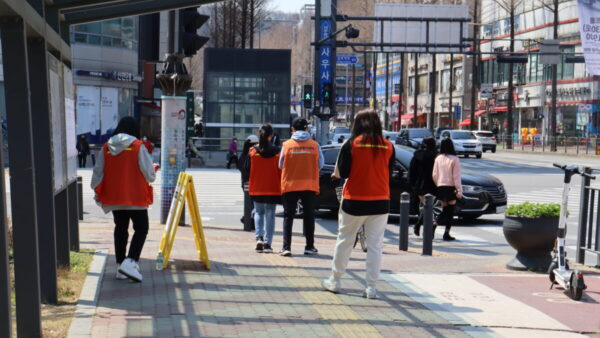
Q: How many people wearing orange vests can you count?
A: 4